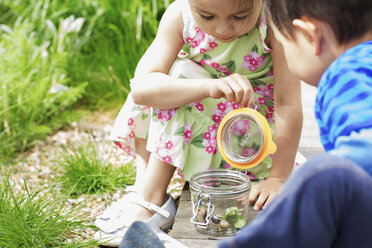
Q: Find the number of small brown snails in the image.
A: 2